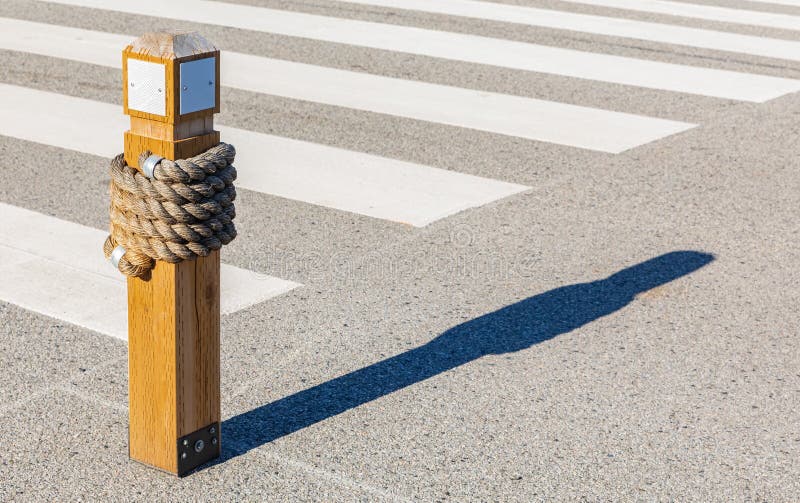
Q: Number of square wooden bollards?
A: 1